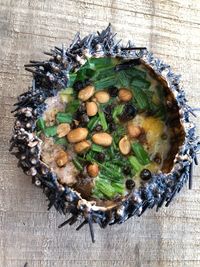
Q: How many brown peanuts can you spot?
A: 12